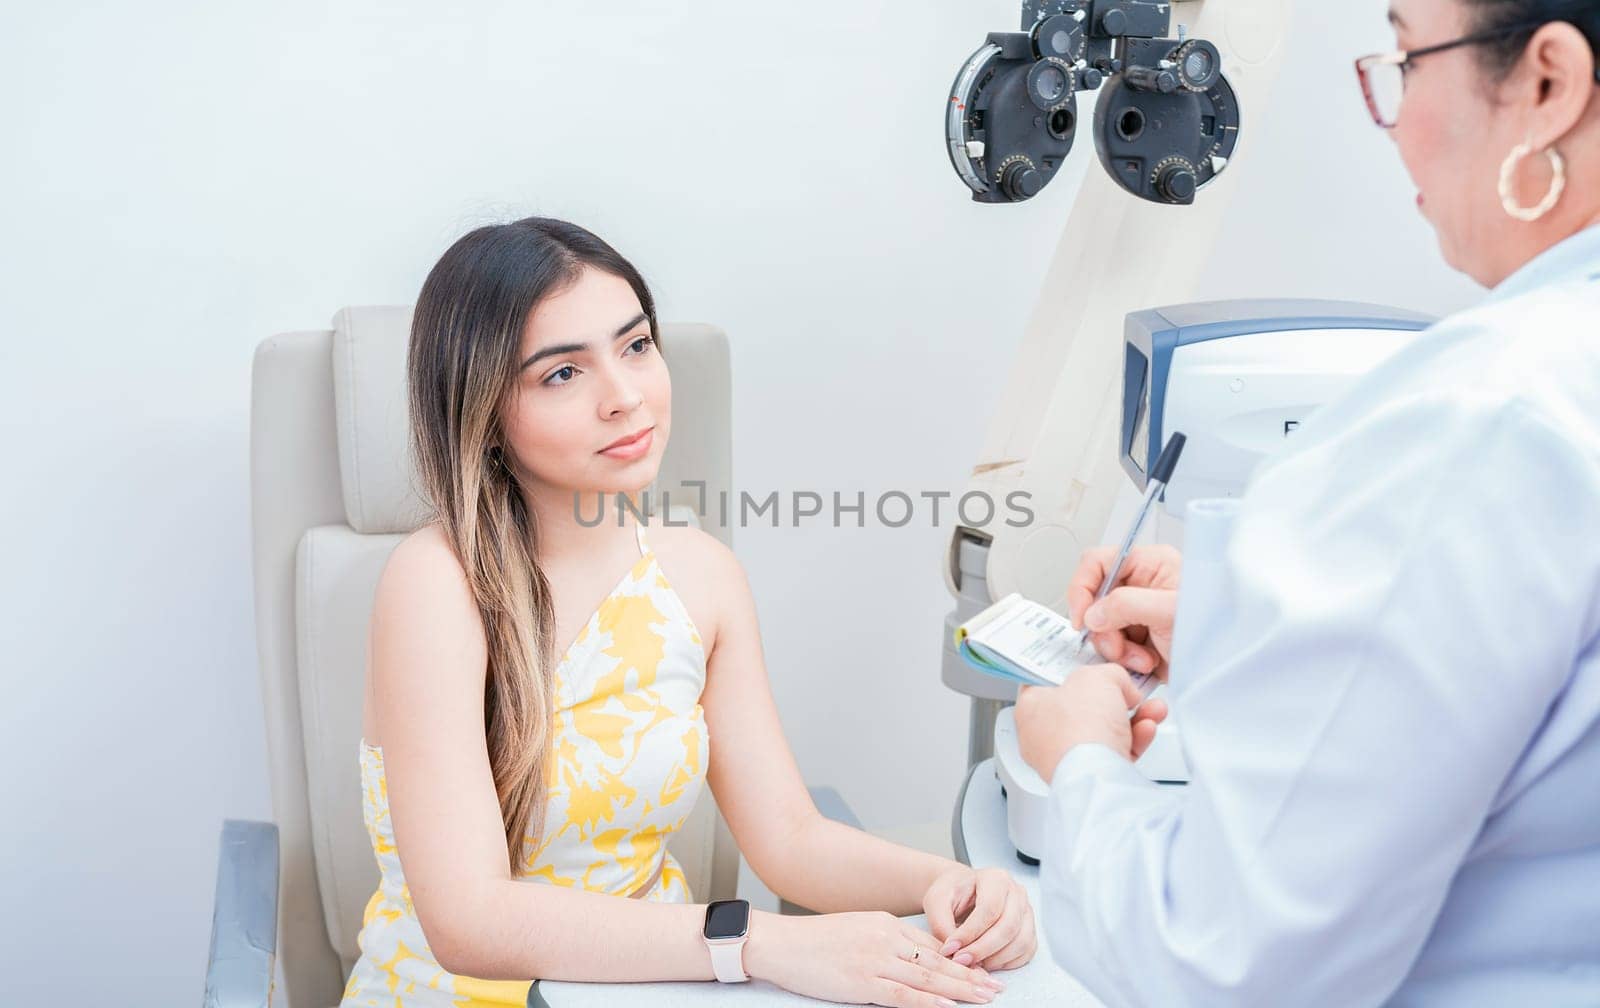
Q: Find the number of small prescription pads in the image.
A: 1